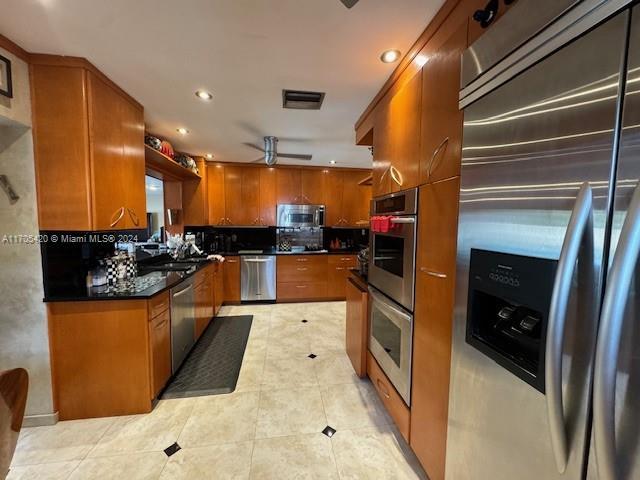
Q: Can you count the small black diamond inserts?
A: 4